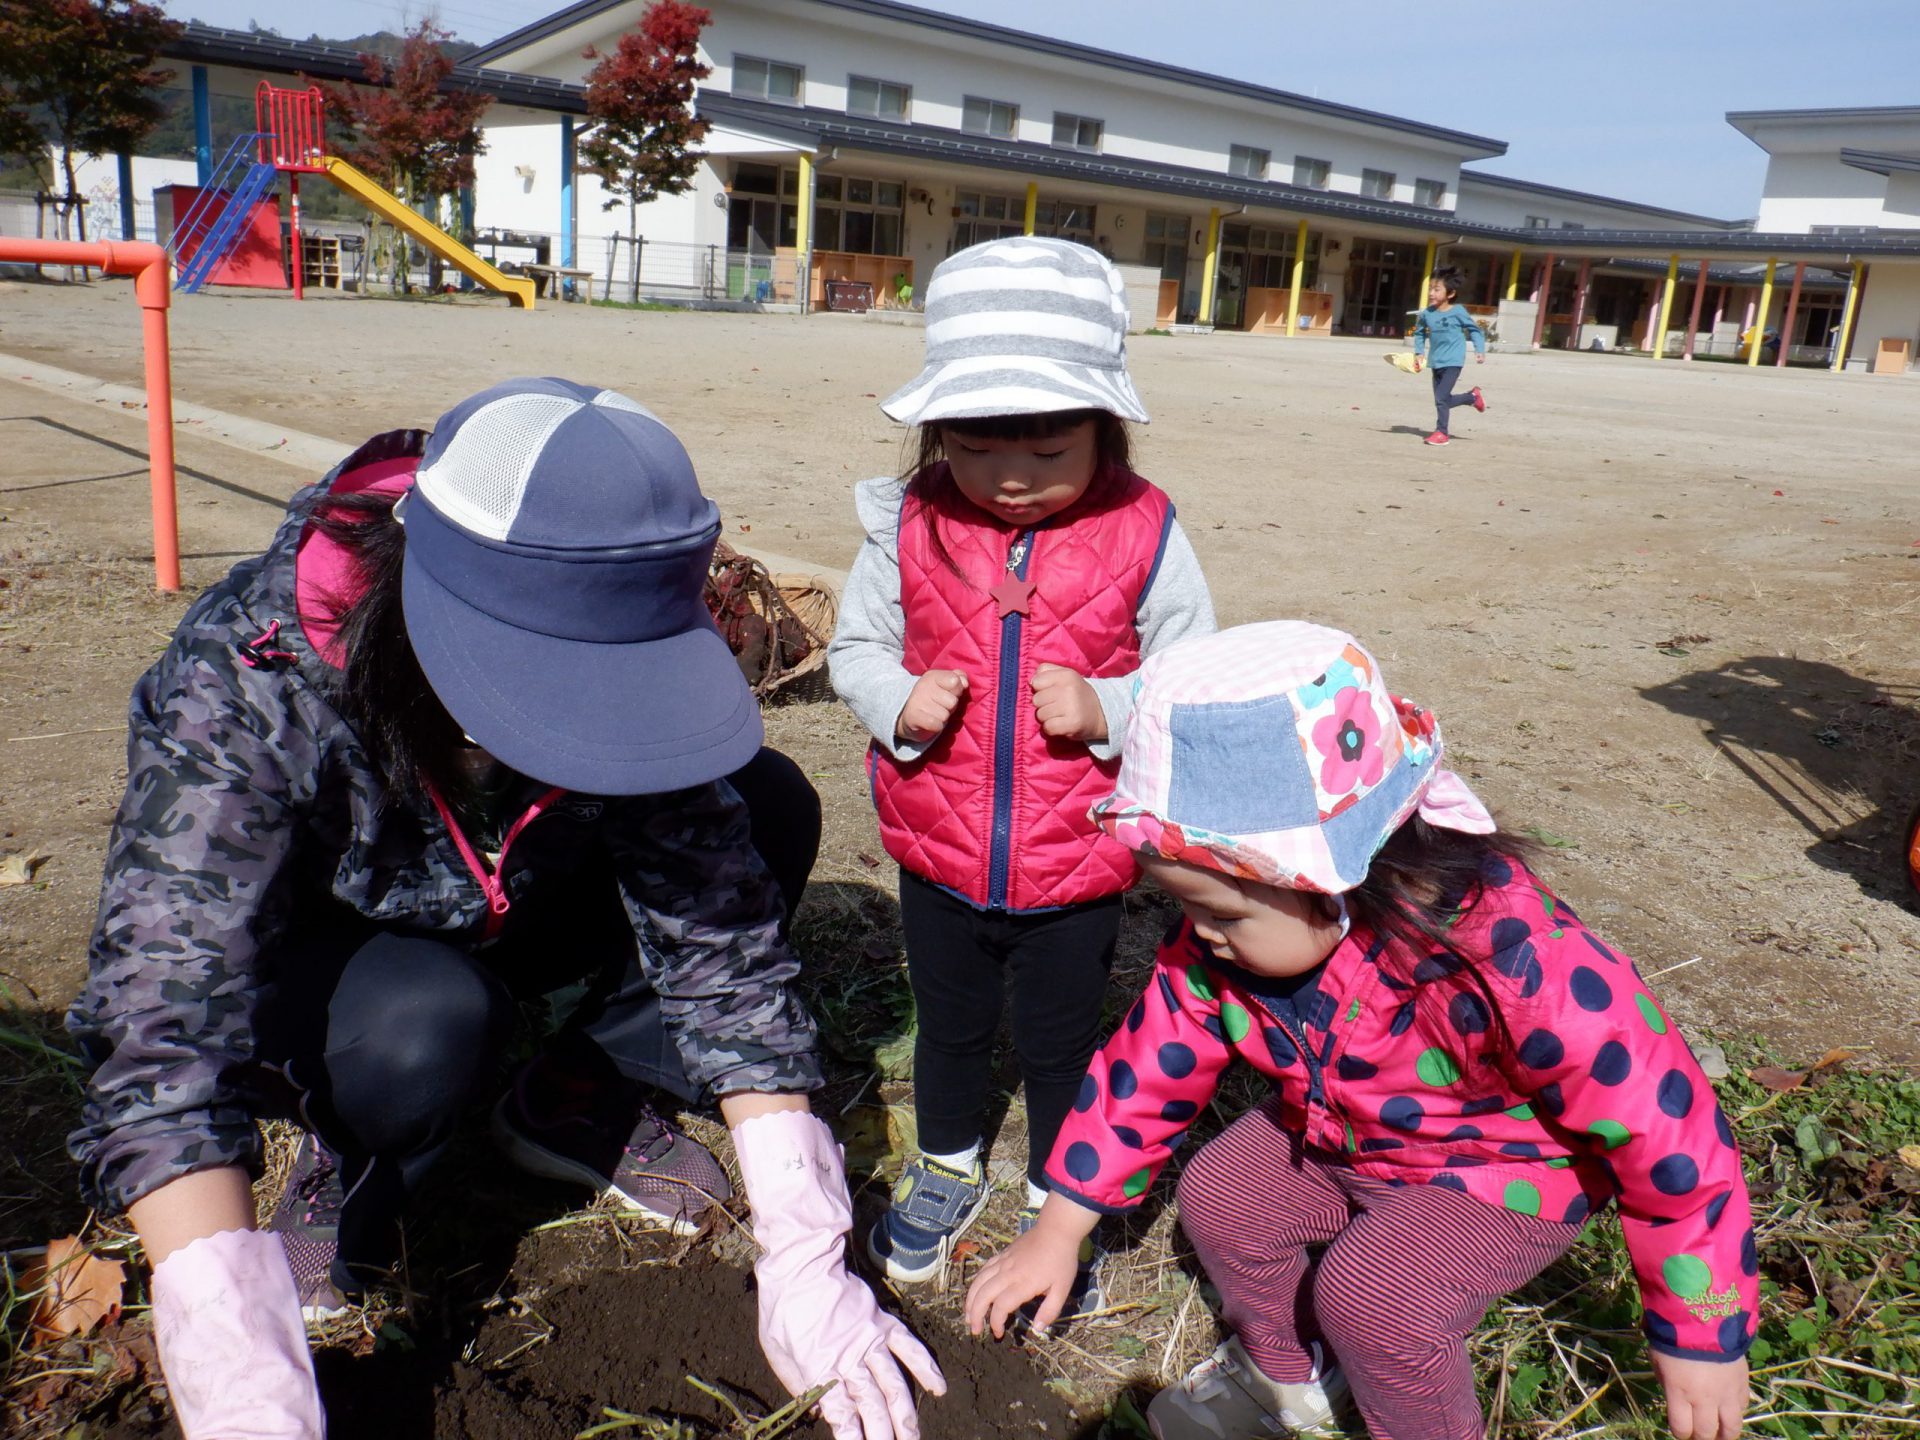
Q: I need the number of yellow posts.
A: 9